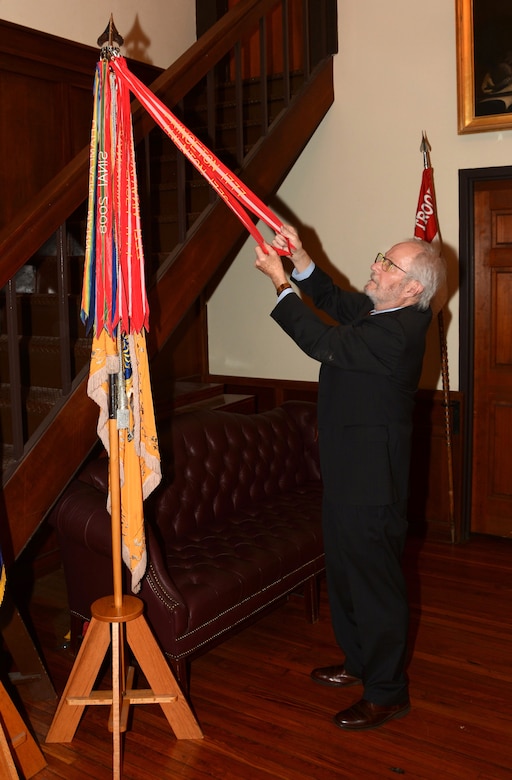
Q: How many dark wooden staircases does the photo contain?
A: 1